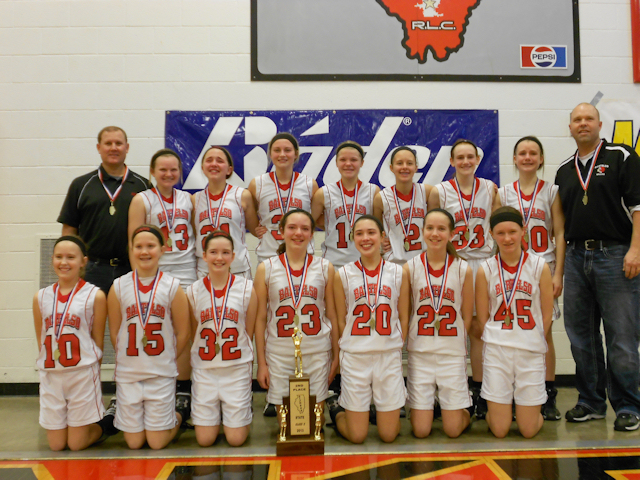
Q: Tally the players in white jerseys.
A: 14